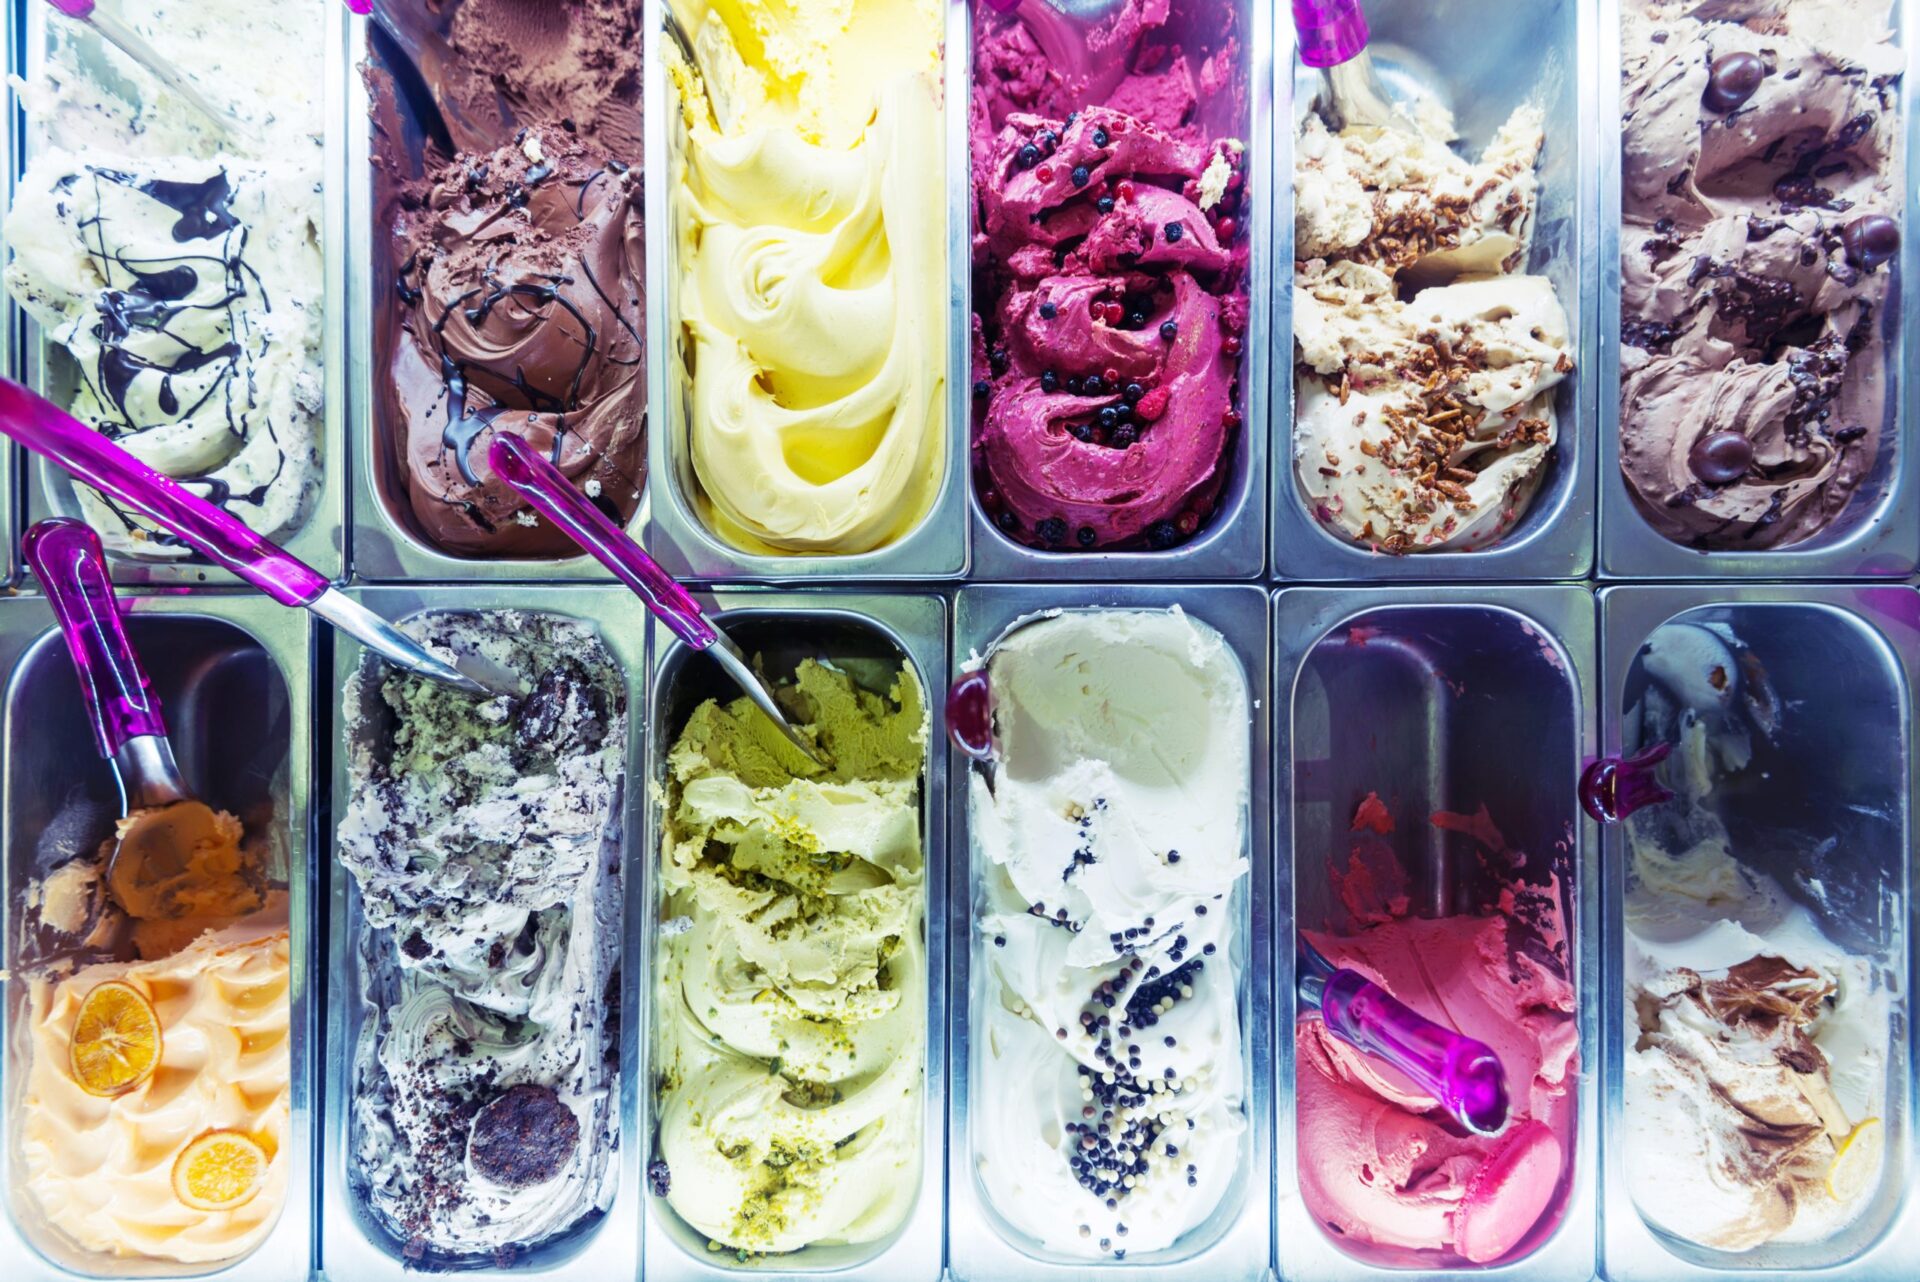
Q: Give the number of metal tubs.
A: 12